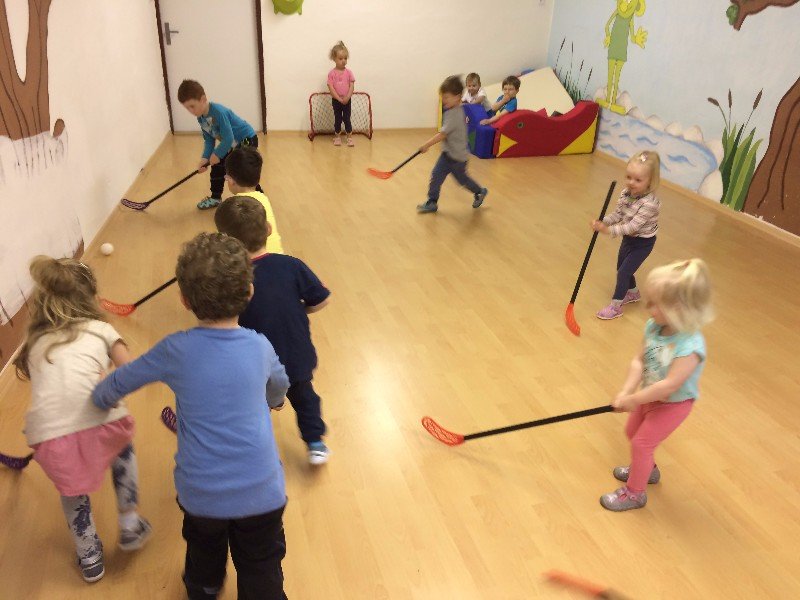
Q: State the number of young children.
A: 11